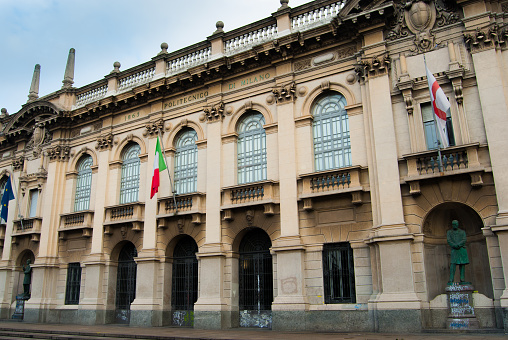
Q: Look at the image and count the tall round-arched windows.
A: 5